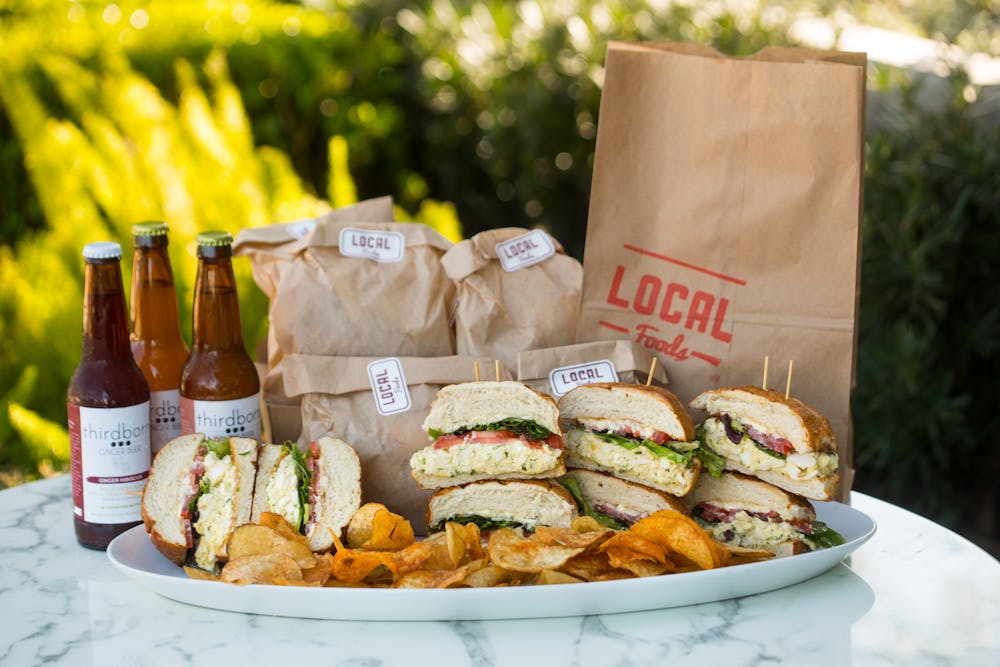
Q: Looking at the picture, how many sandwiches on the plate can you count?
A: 8